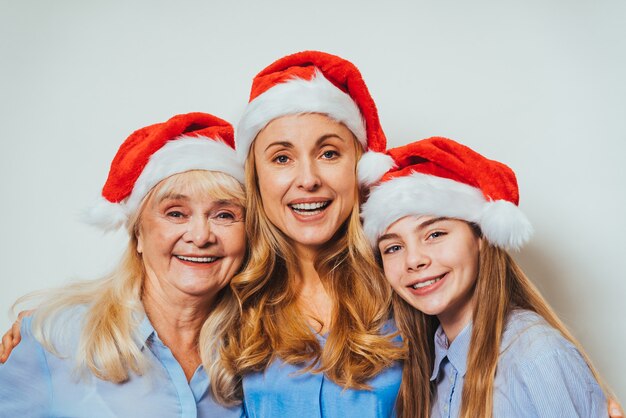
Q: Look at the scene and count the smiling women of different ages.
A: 3